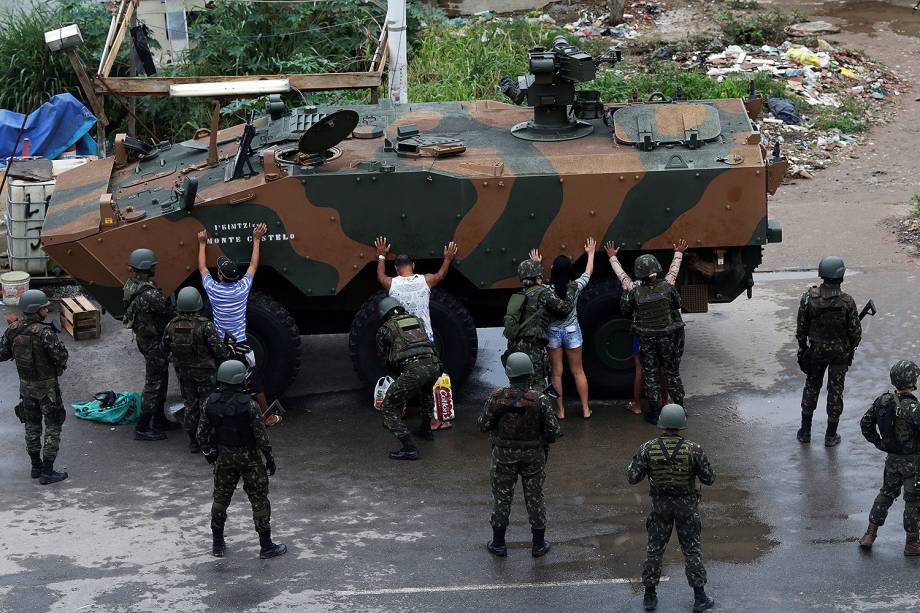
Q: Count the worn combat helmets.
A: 11